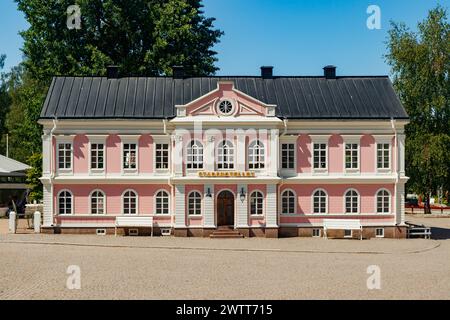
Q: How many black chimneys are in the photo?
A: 4